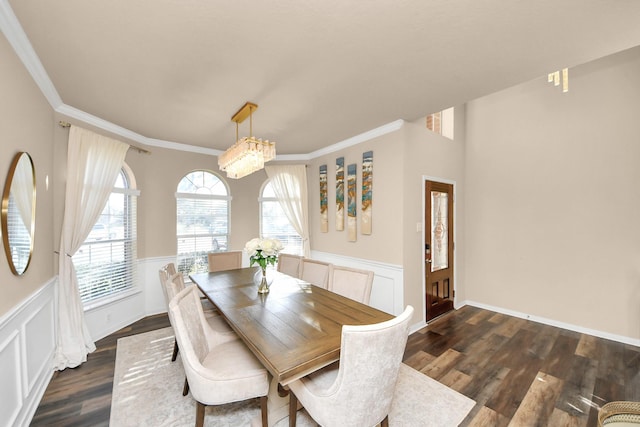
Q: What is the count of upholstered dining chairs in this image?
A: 8